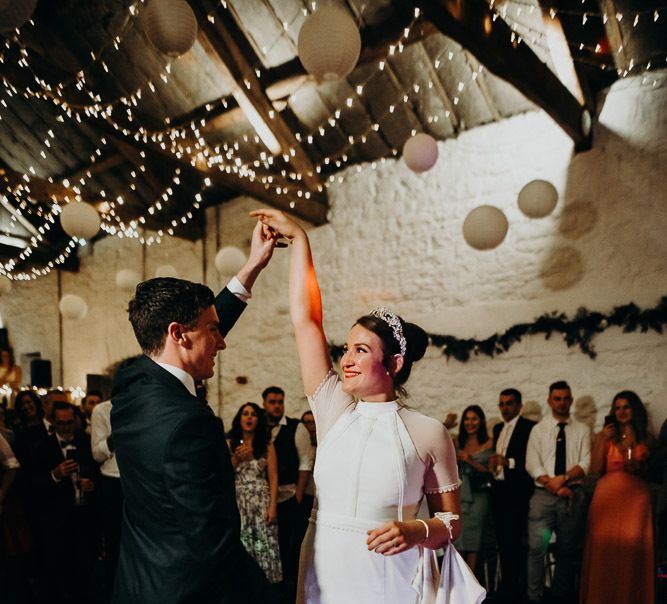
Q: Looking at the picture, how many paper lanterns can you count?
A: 12